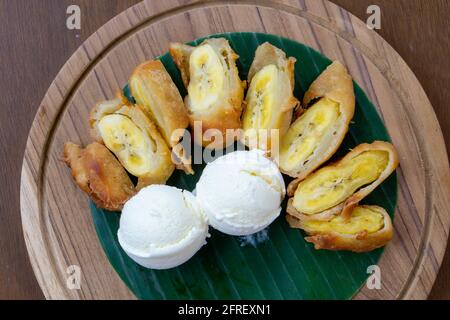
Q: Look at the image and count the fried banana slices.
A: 8